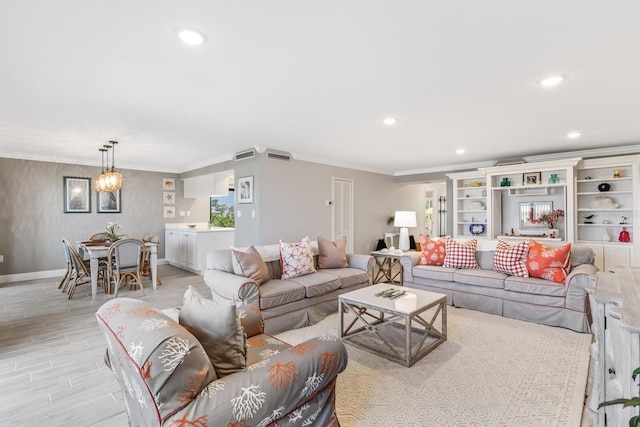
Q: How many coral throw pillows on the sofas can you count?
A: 2